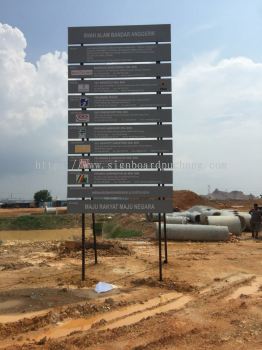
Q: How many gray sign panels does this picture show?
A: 12